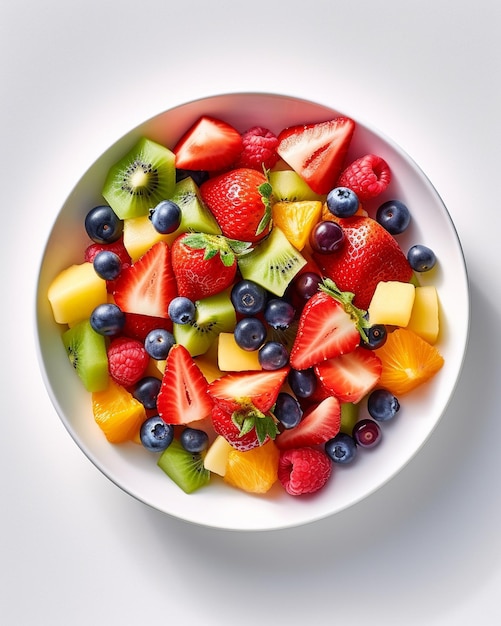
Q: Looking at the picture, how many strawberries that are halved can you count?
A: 8